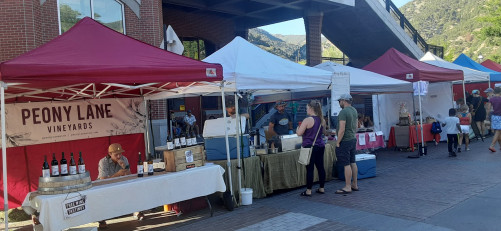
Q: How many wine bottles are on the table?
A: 12